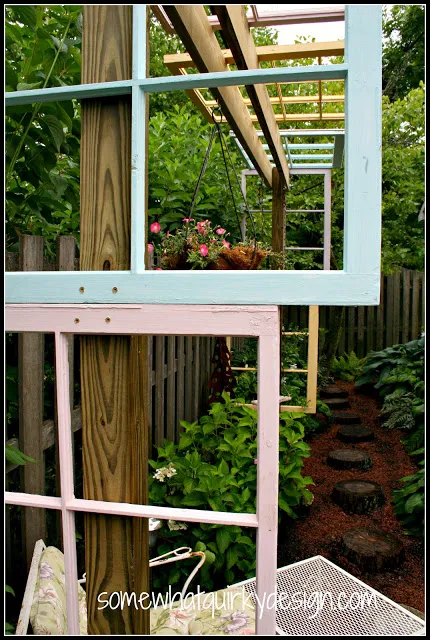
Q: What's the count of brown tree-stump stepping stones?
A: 7